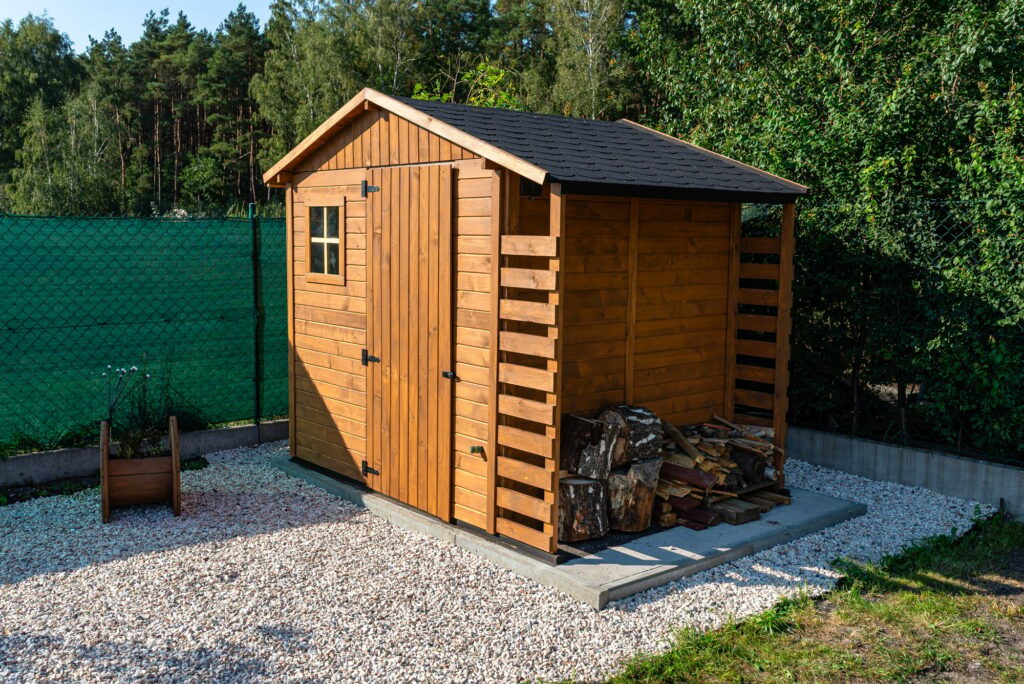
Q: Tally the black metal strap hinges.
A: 3